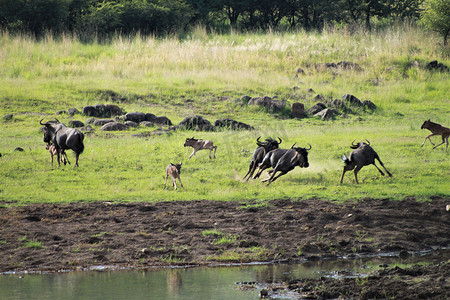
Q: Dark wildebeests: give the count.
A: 4